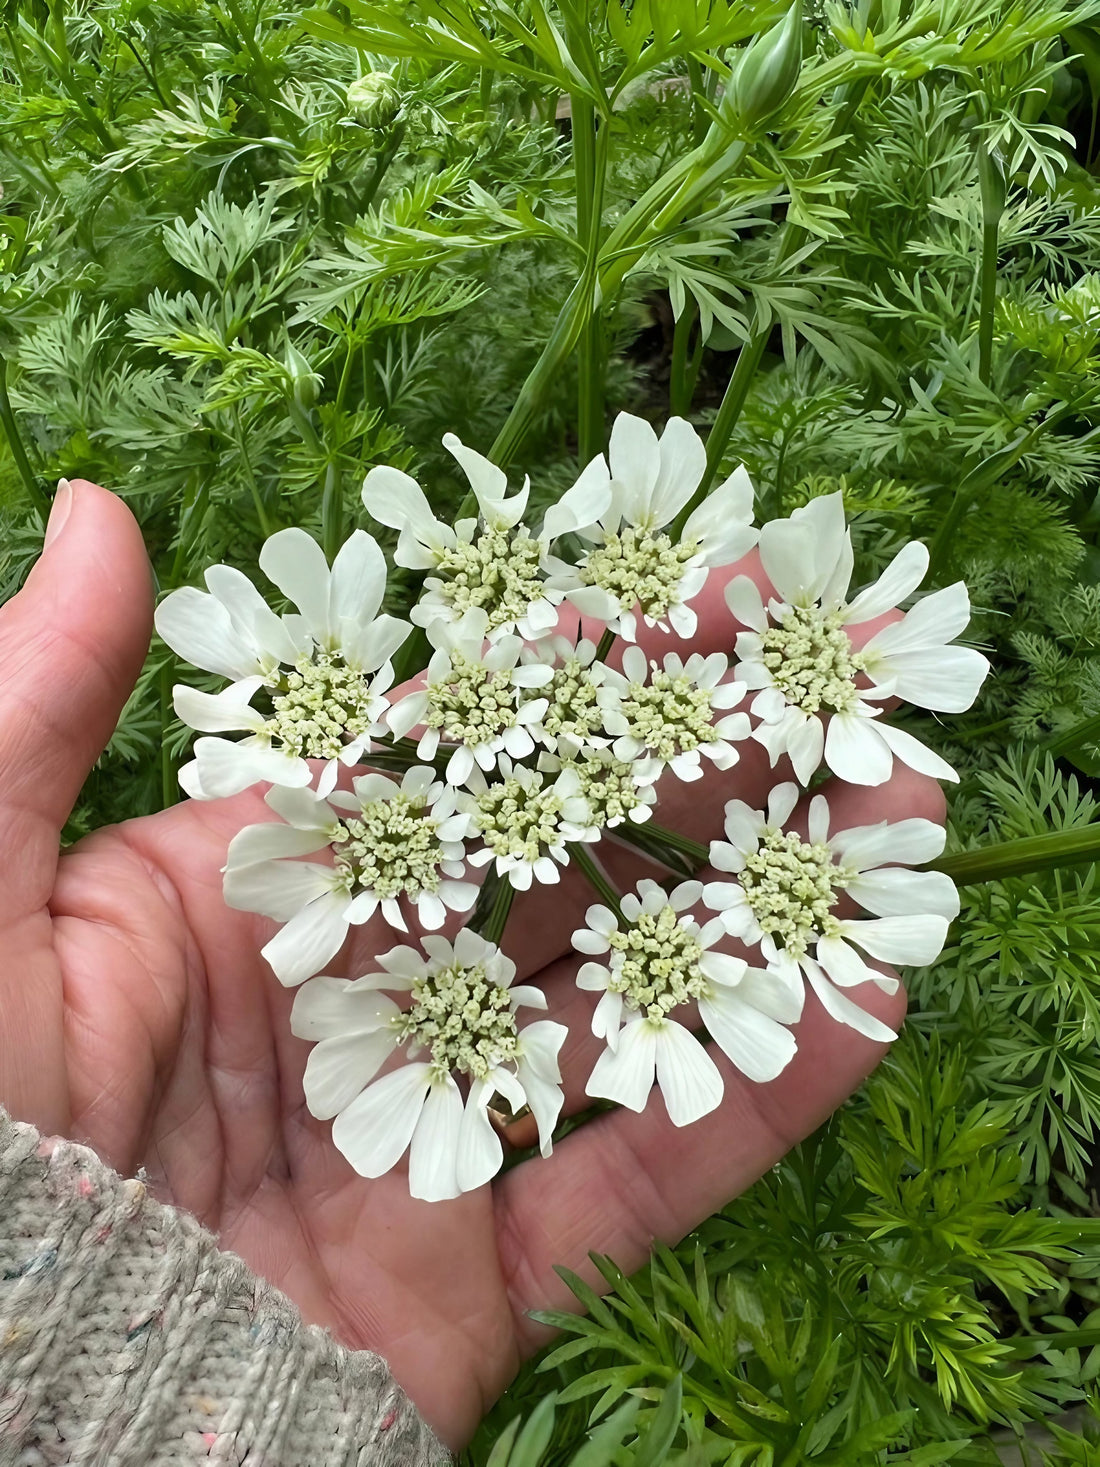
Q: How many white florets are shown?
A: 13